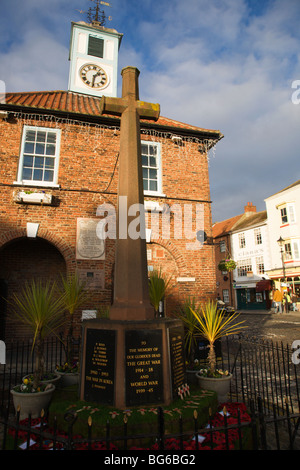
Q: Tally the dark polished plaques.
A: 3